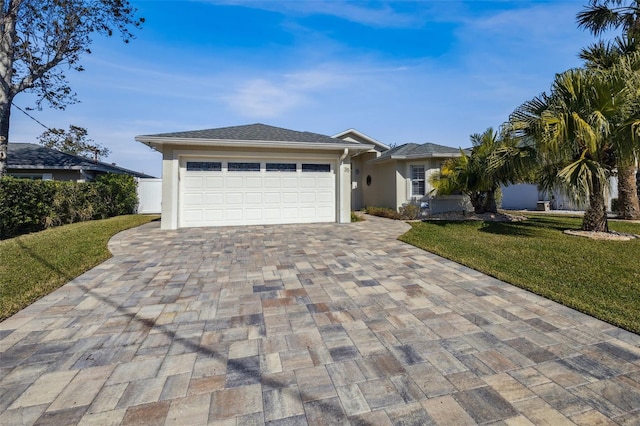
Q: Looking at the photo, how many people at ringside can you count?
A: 0